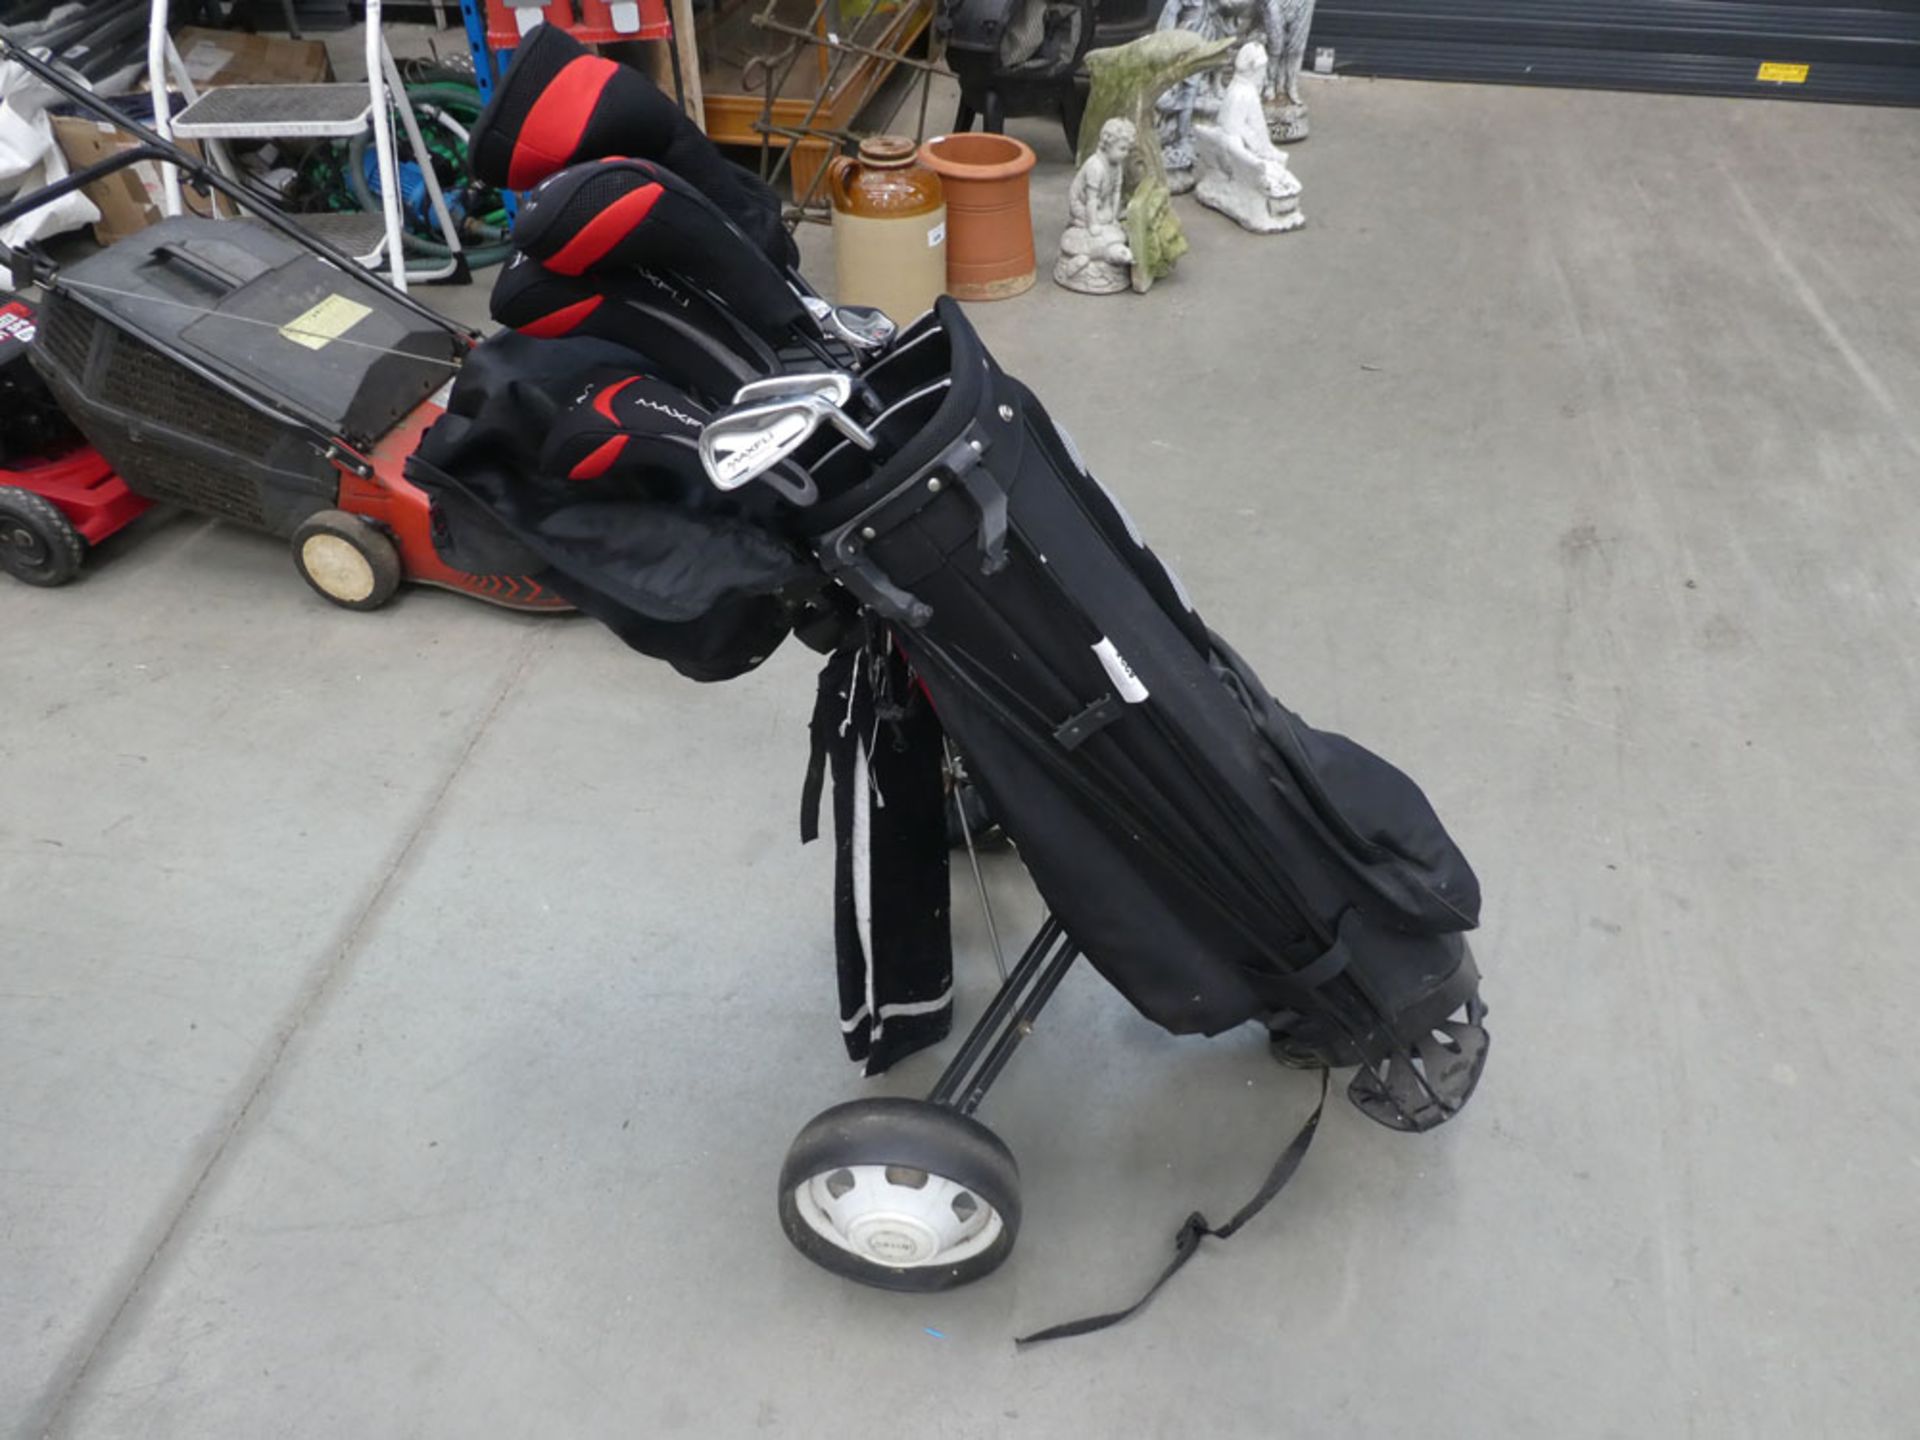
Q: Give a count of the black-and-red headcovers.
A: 4